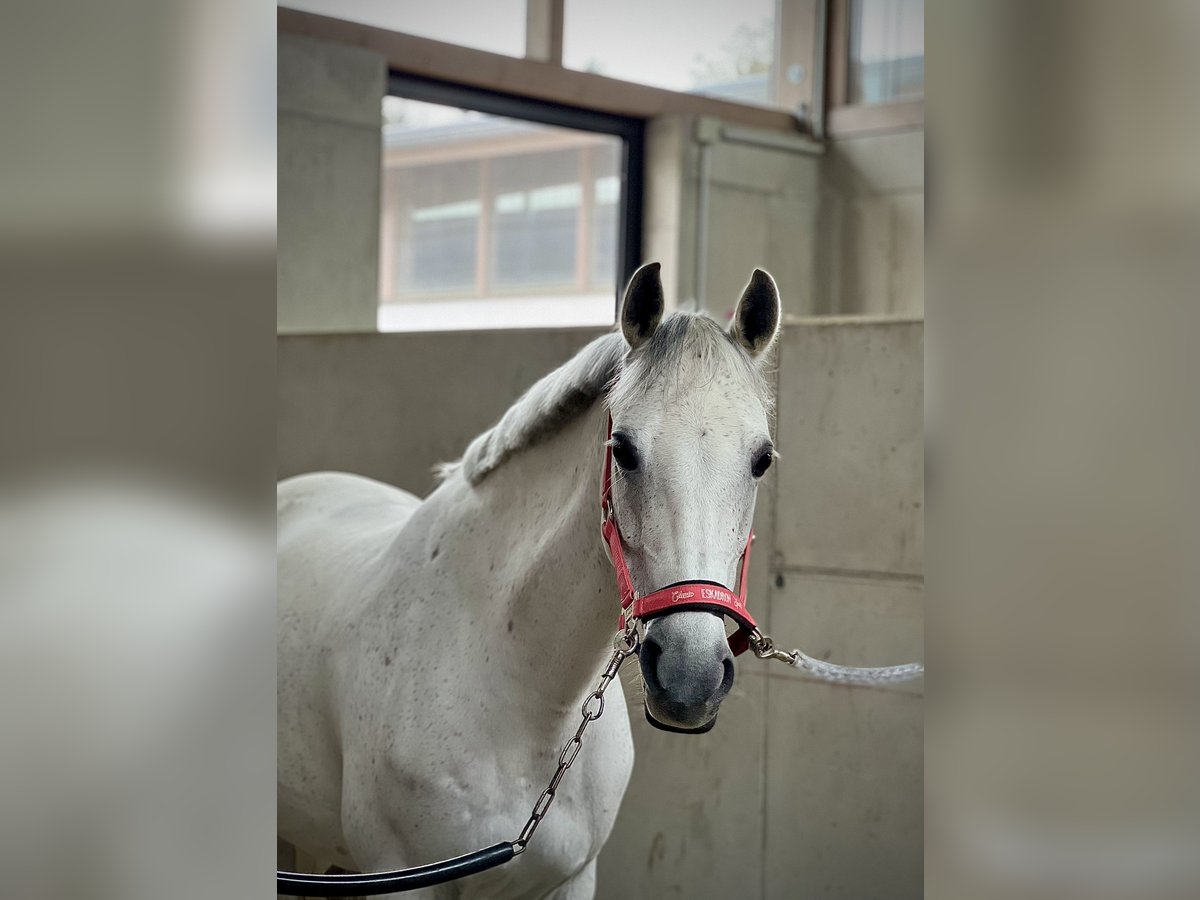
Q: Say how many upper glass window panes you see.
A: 3